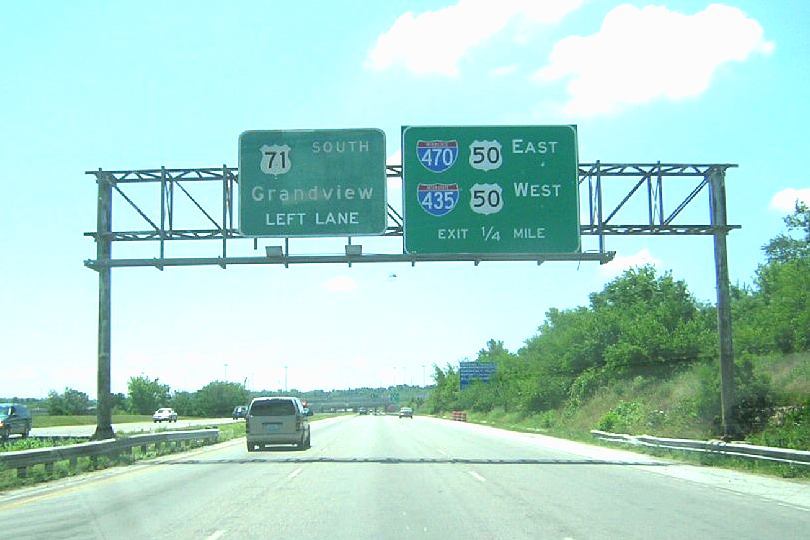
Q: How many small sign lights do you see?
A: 2